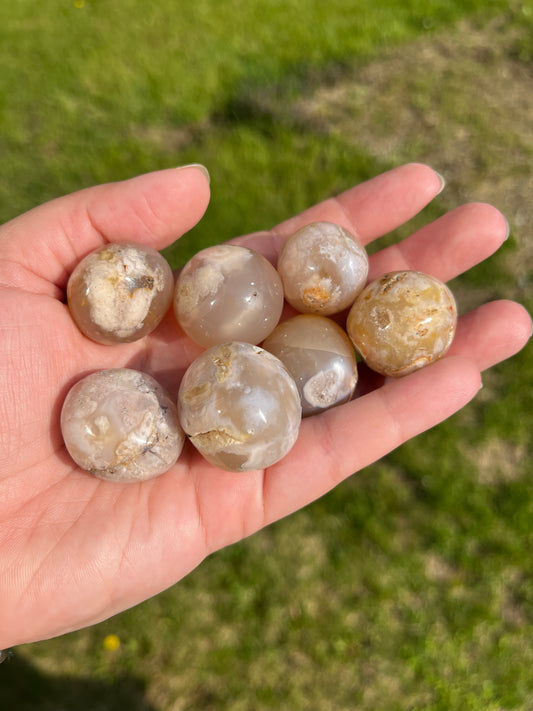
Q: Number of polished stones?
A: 7